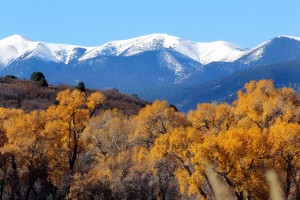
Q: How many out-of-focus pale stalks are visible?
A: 2